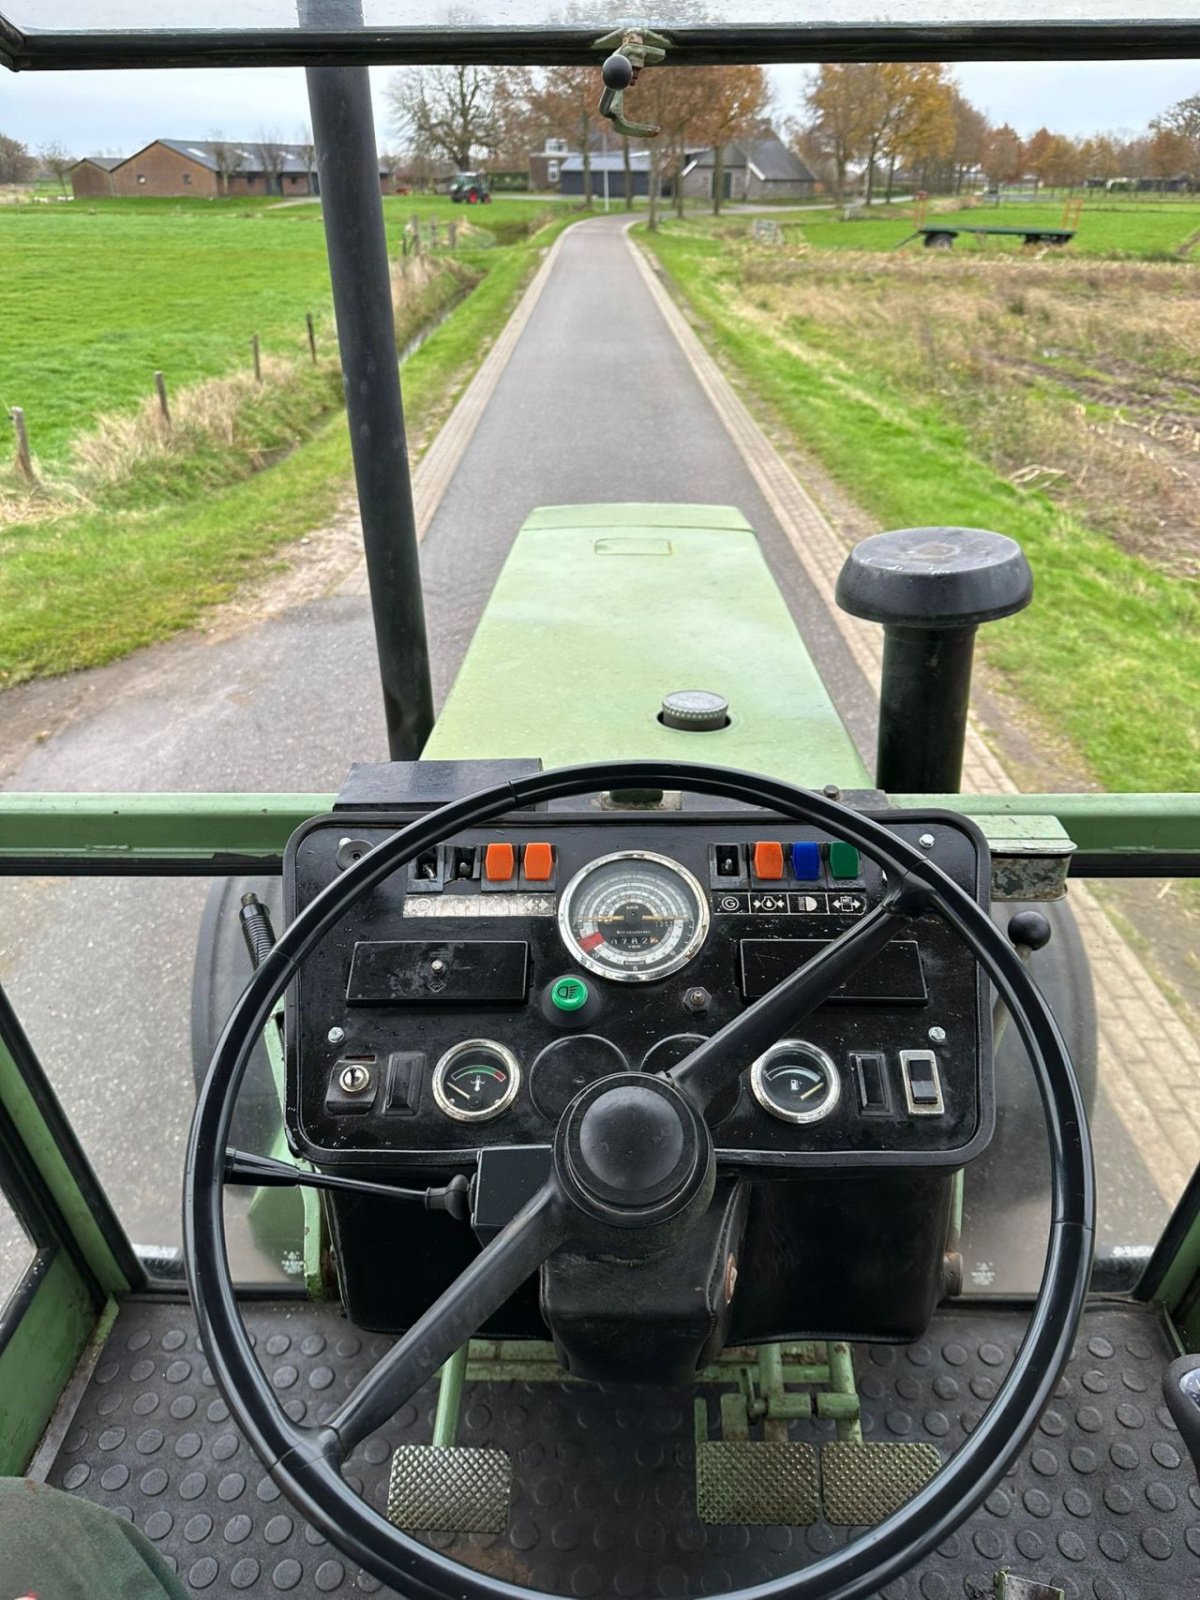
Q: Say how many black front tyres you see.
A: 2